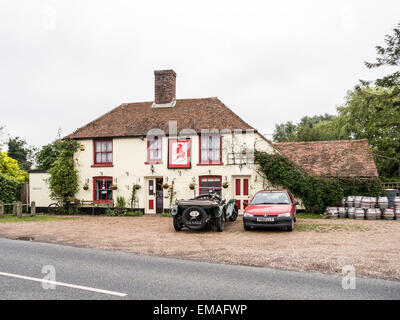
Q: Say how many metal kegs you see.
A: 15